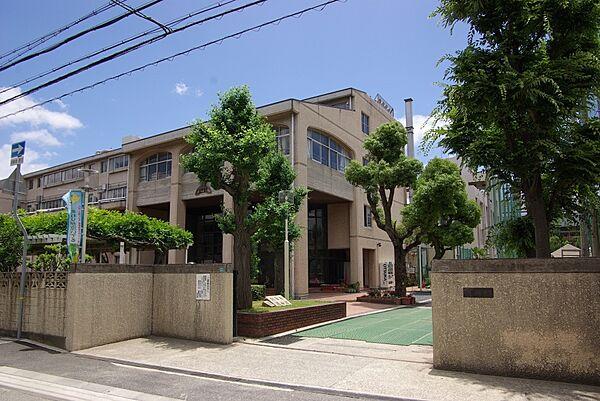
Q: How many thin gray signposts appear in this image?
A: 1